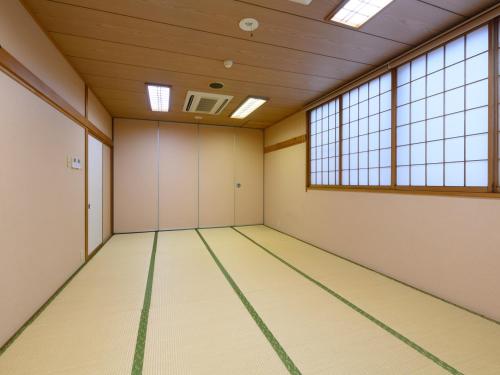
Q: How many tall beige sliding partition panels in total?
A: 4